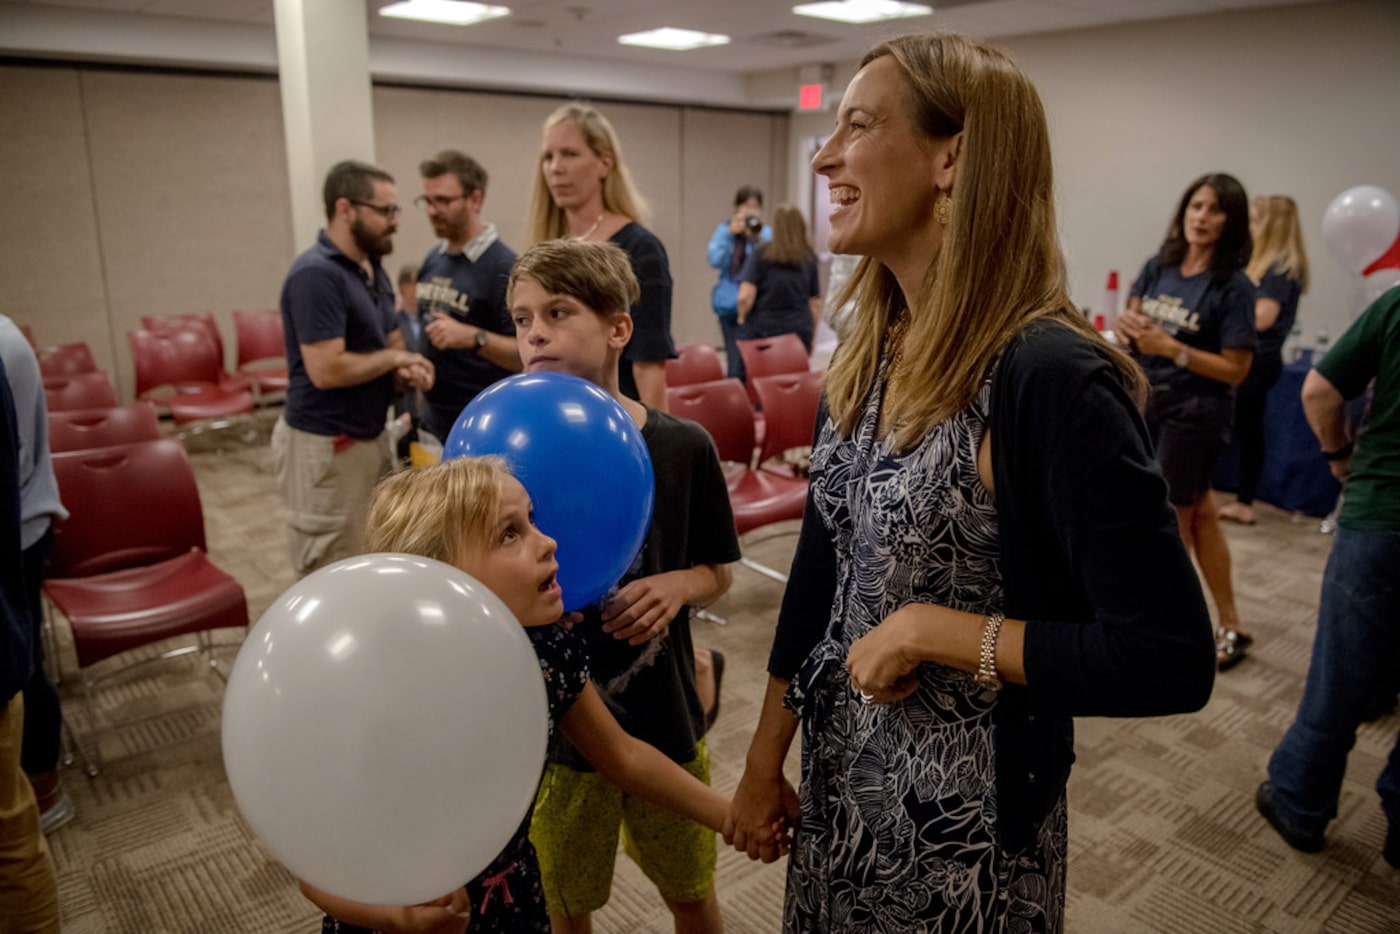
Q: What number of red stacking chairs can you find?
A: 12